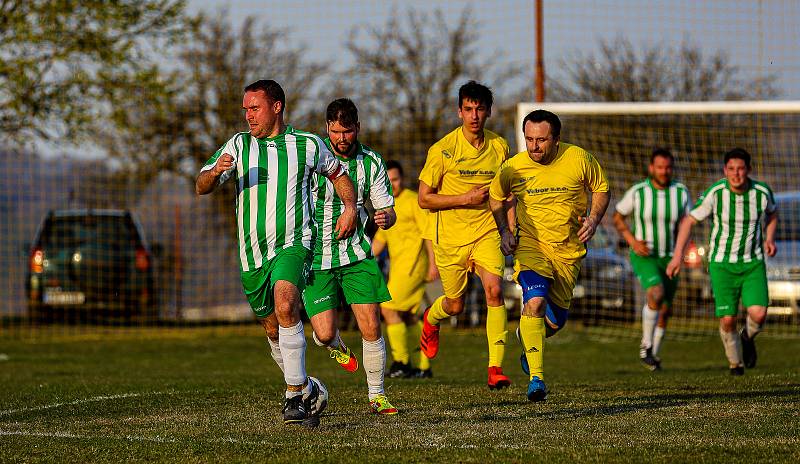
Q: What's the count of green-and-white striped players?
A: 4